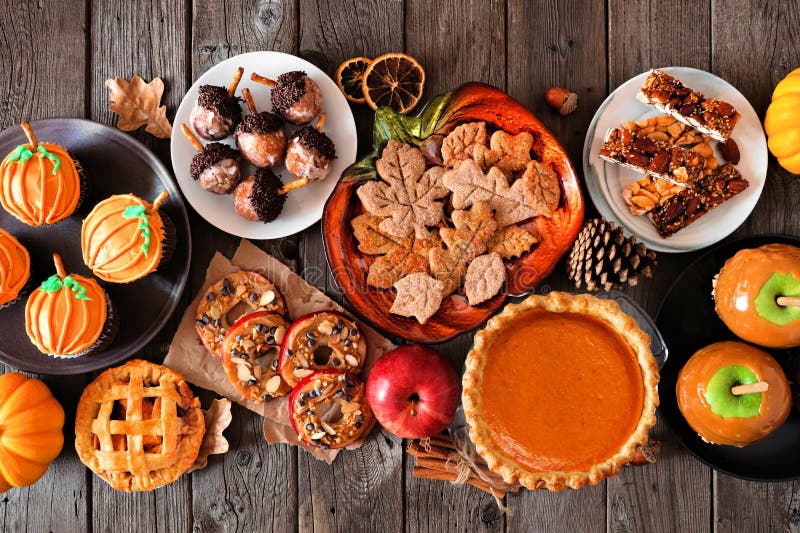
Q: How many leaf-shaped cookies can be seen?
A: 10